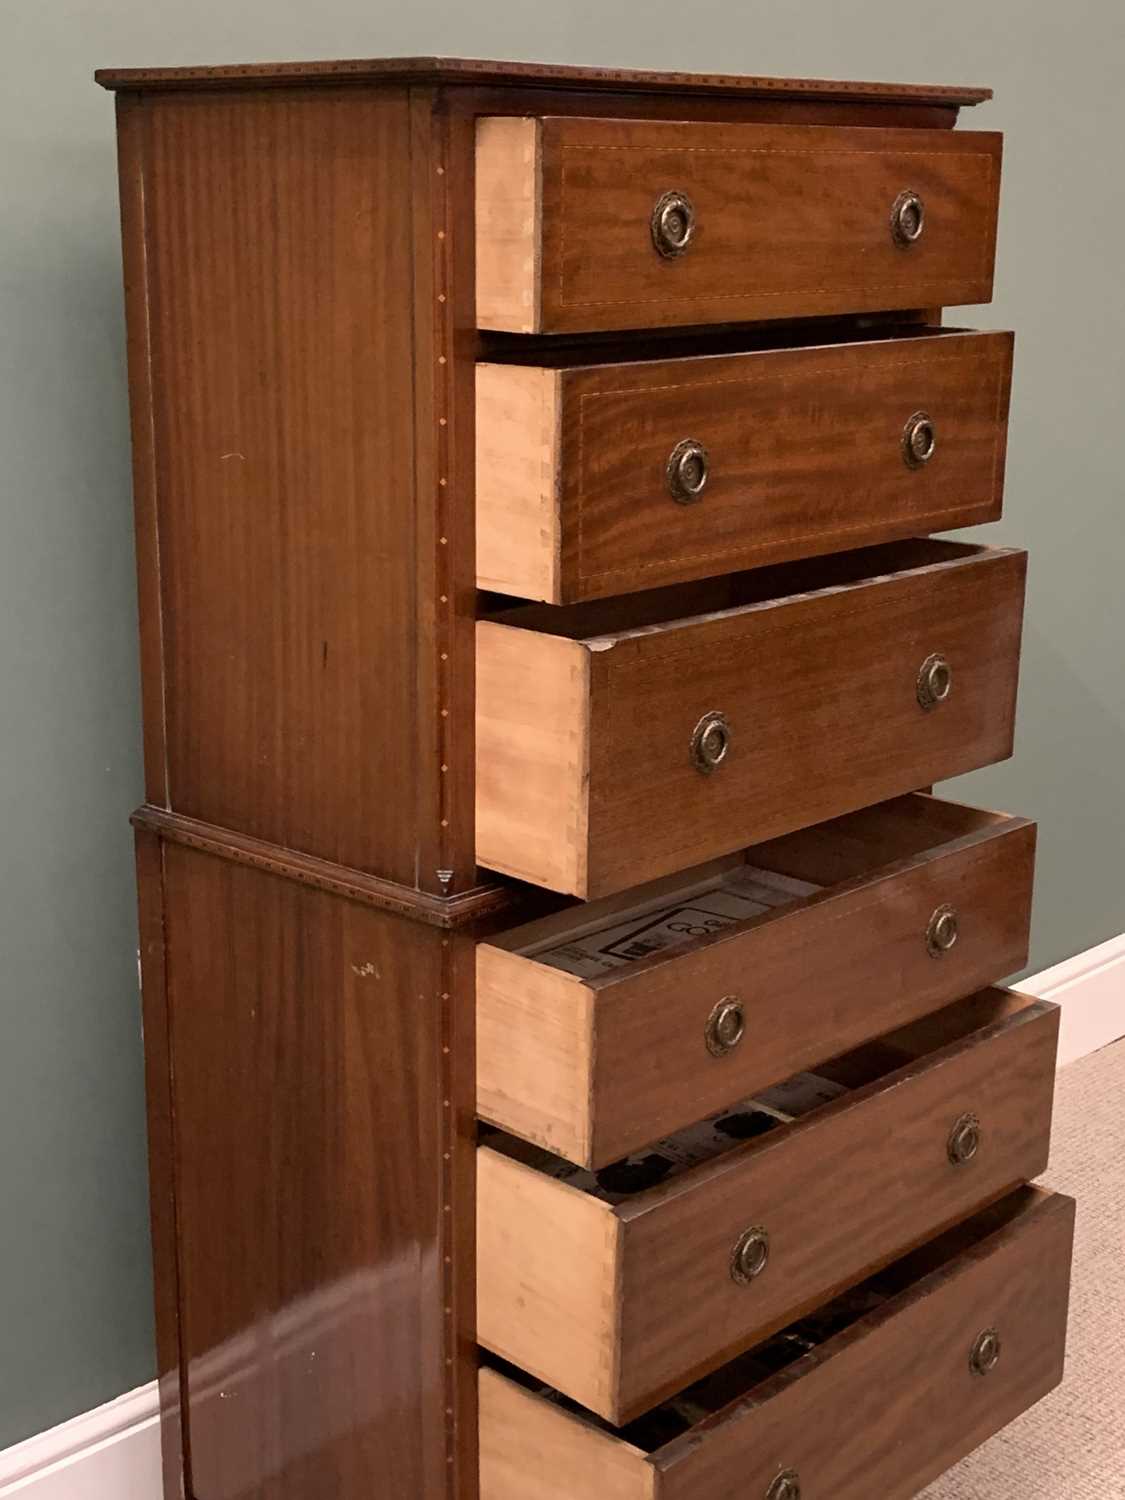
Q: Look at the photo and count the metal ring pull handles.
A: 12